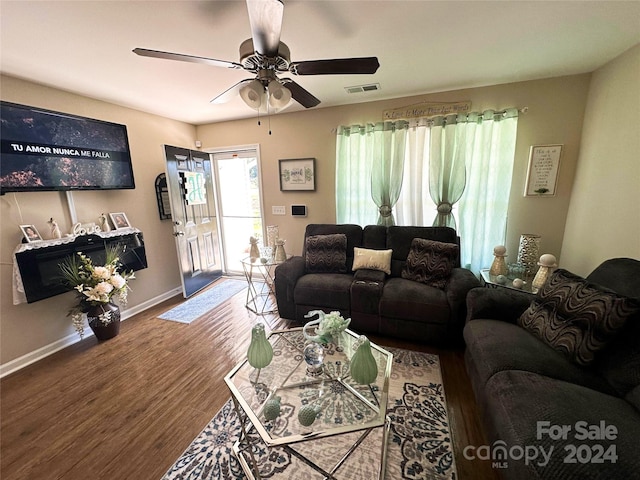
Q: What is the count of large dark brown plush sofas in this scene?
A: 2